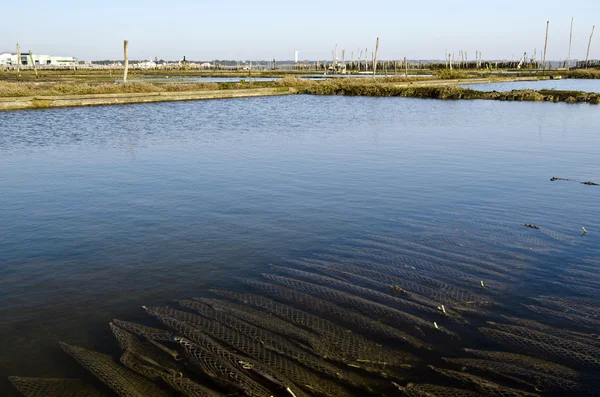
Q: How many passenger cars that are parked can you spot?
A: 0